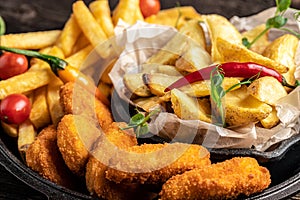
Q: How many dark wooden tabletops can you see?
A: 1